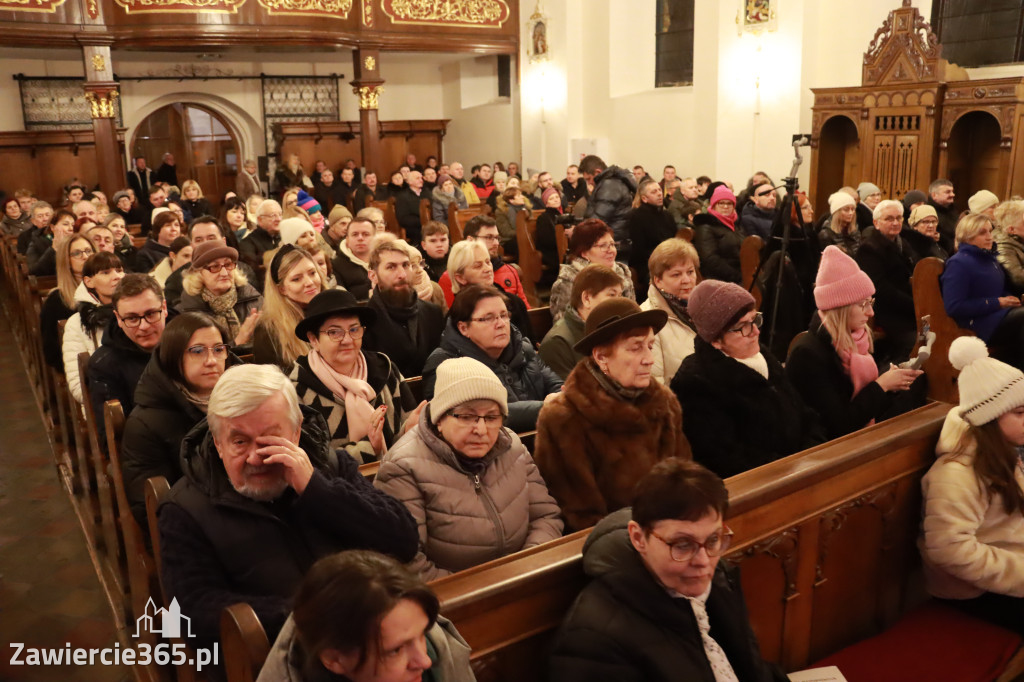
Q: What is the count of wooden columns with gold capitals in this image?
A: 2